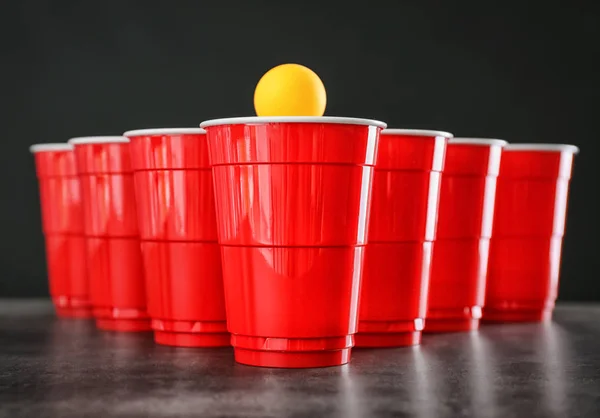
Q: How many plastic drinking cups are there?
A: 7